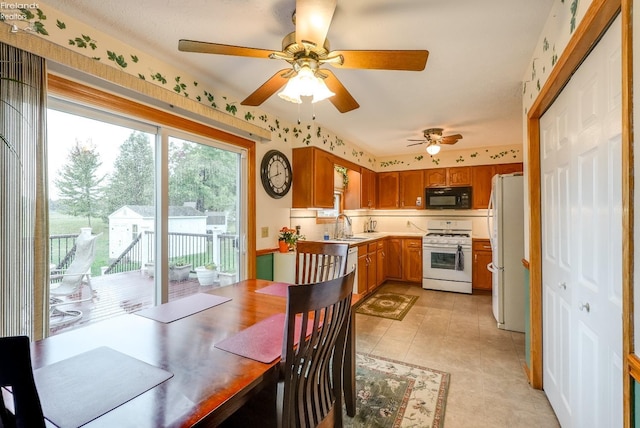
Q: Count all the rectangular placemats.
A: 4